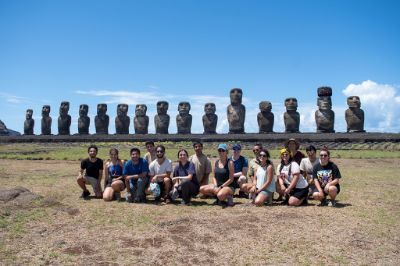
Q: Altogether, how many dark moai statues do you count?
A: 15